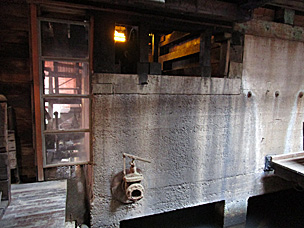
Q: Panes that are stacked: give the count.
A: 4